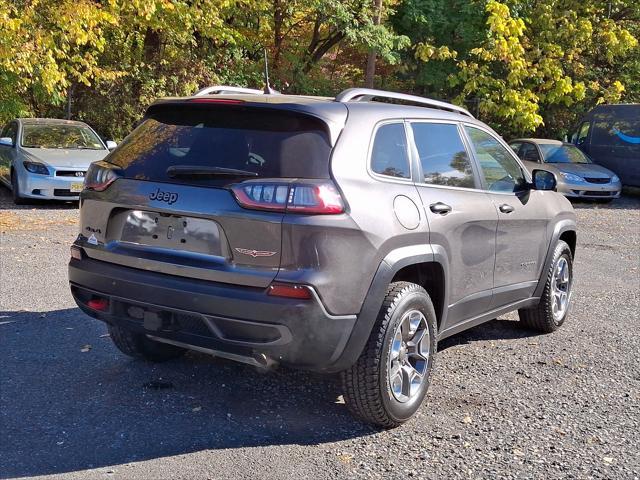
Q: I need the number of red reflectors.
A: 2